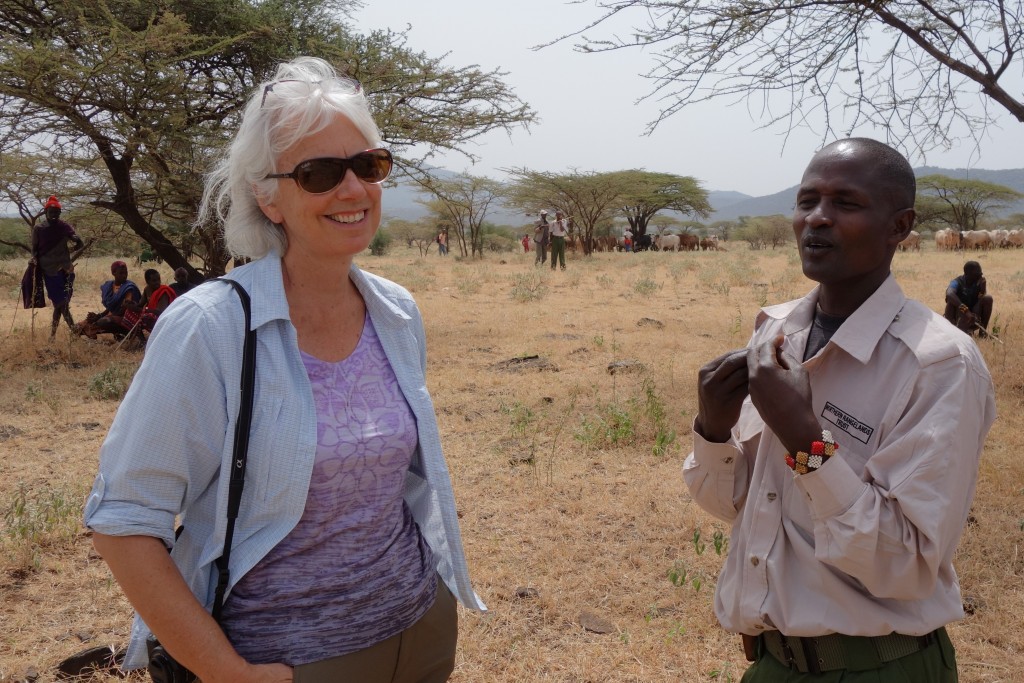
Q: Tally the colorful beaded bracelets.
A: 1